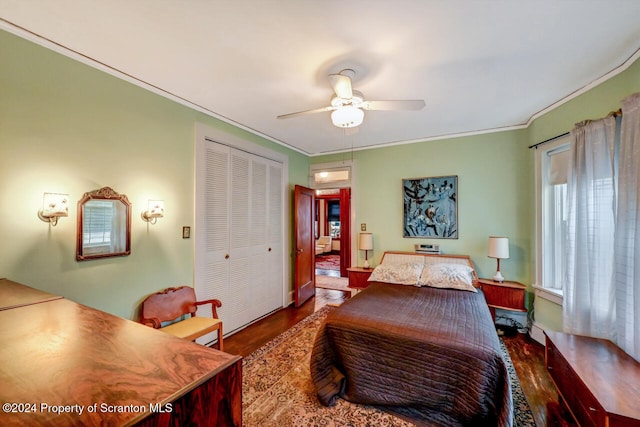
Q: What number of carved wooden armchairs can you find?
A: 1